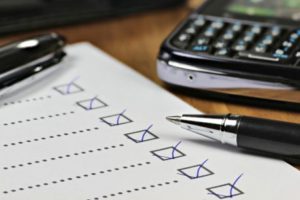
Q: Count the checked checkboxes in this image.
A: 7